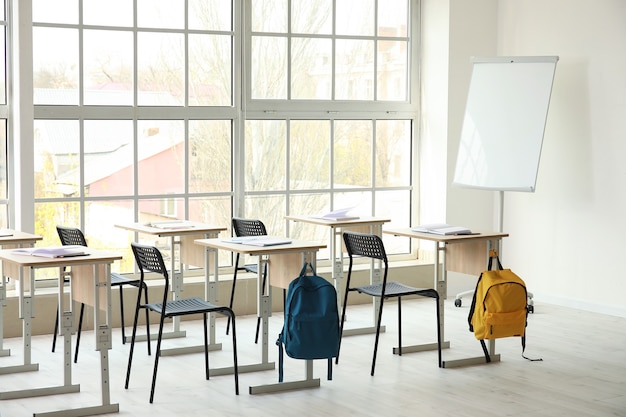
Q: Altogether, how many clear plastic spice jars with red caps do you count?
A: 0